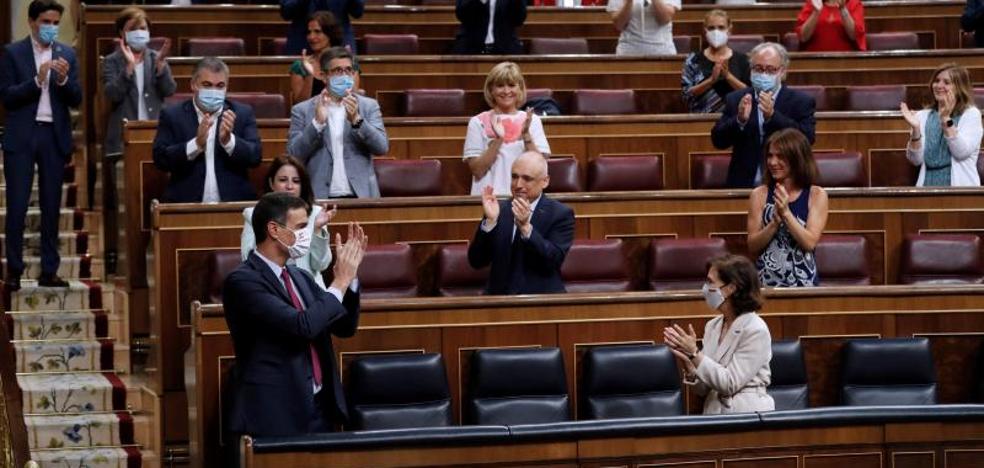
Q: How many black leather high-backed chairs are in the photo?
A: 5